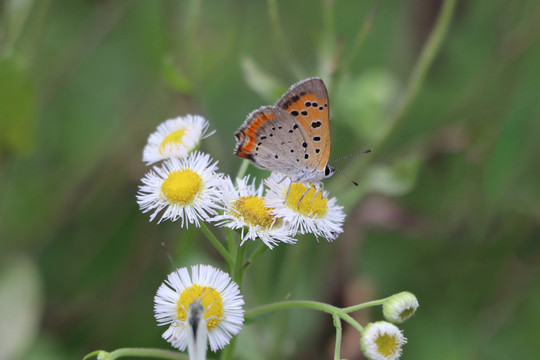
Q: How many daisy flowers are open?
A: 5